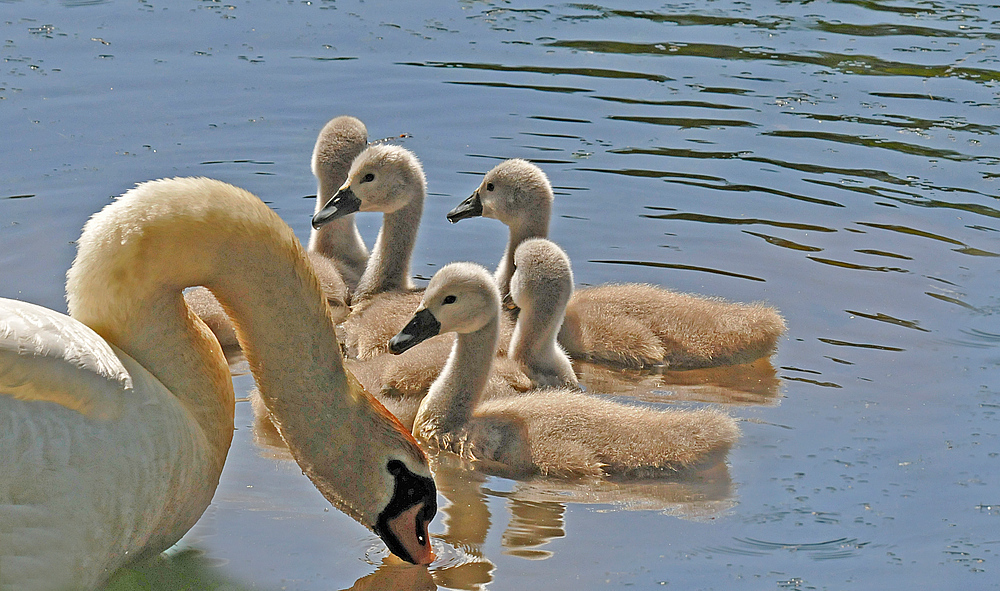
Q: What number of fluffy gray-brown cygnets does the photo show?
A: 5